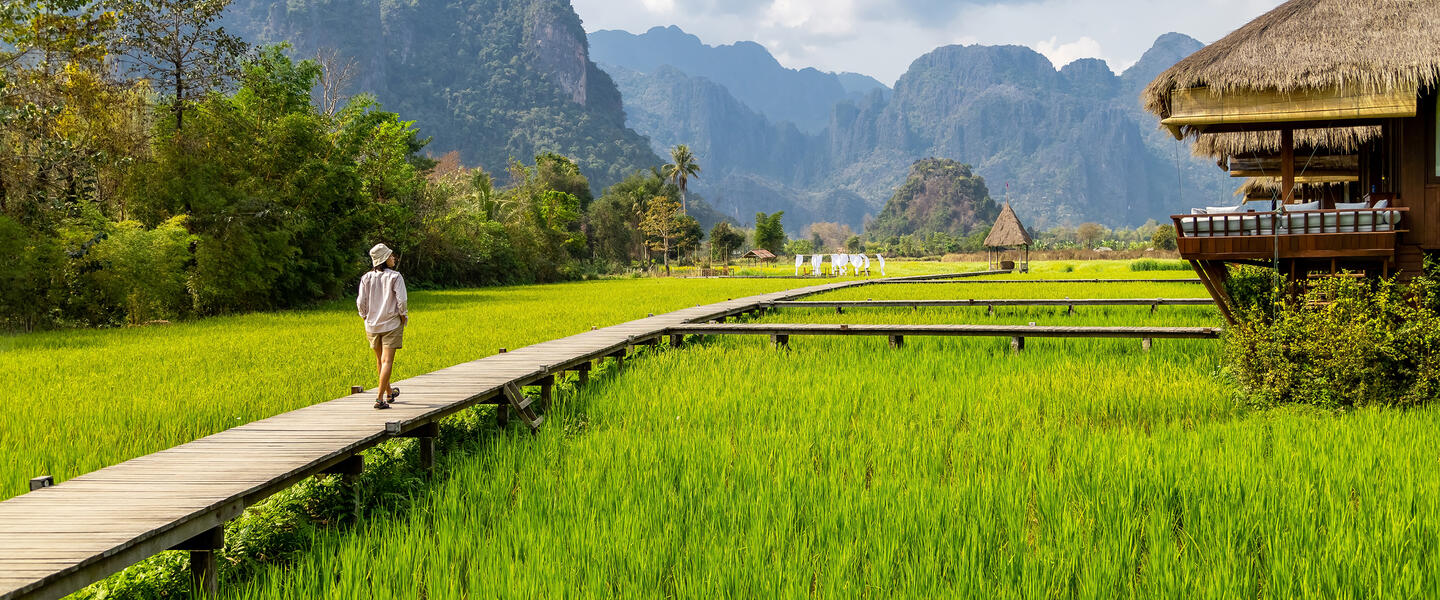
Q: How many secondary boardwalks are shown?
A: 3